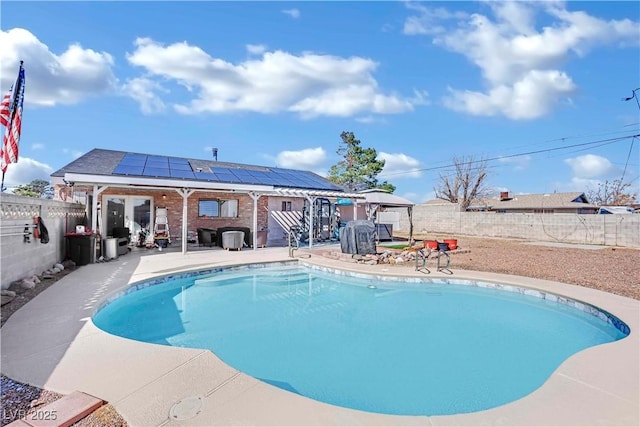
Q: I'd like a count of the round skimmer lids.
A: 1